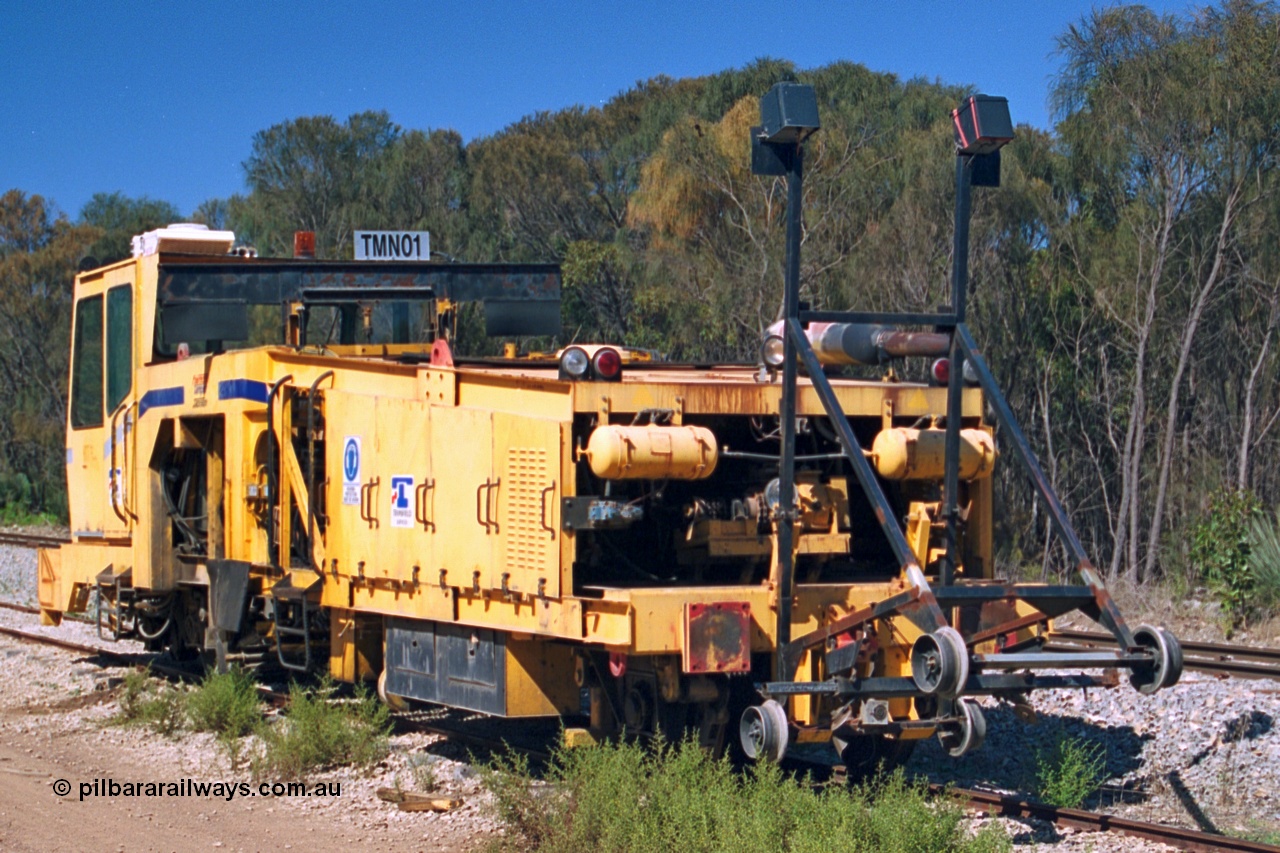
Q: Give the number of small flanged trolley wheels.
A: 4